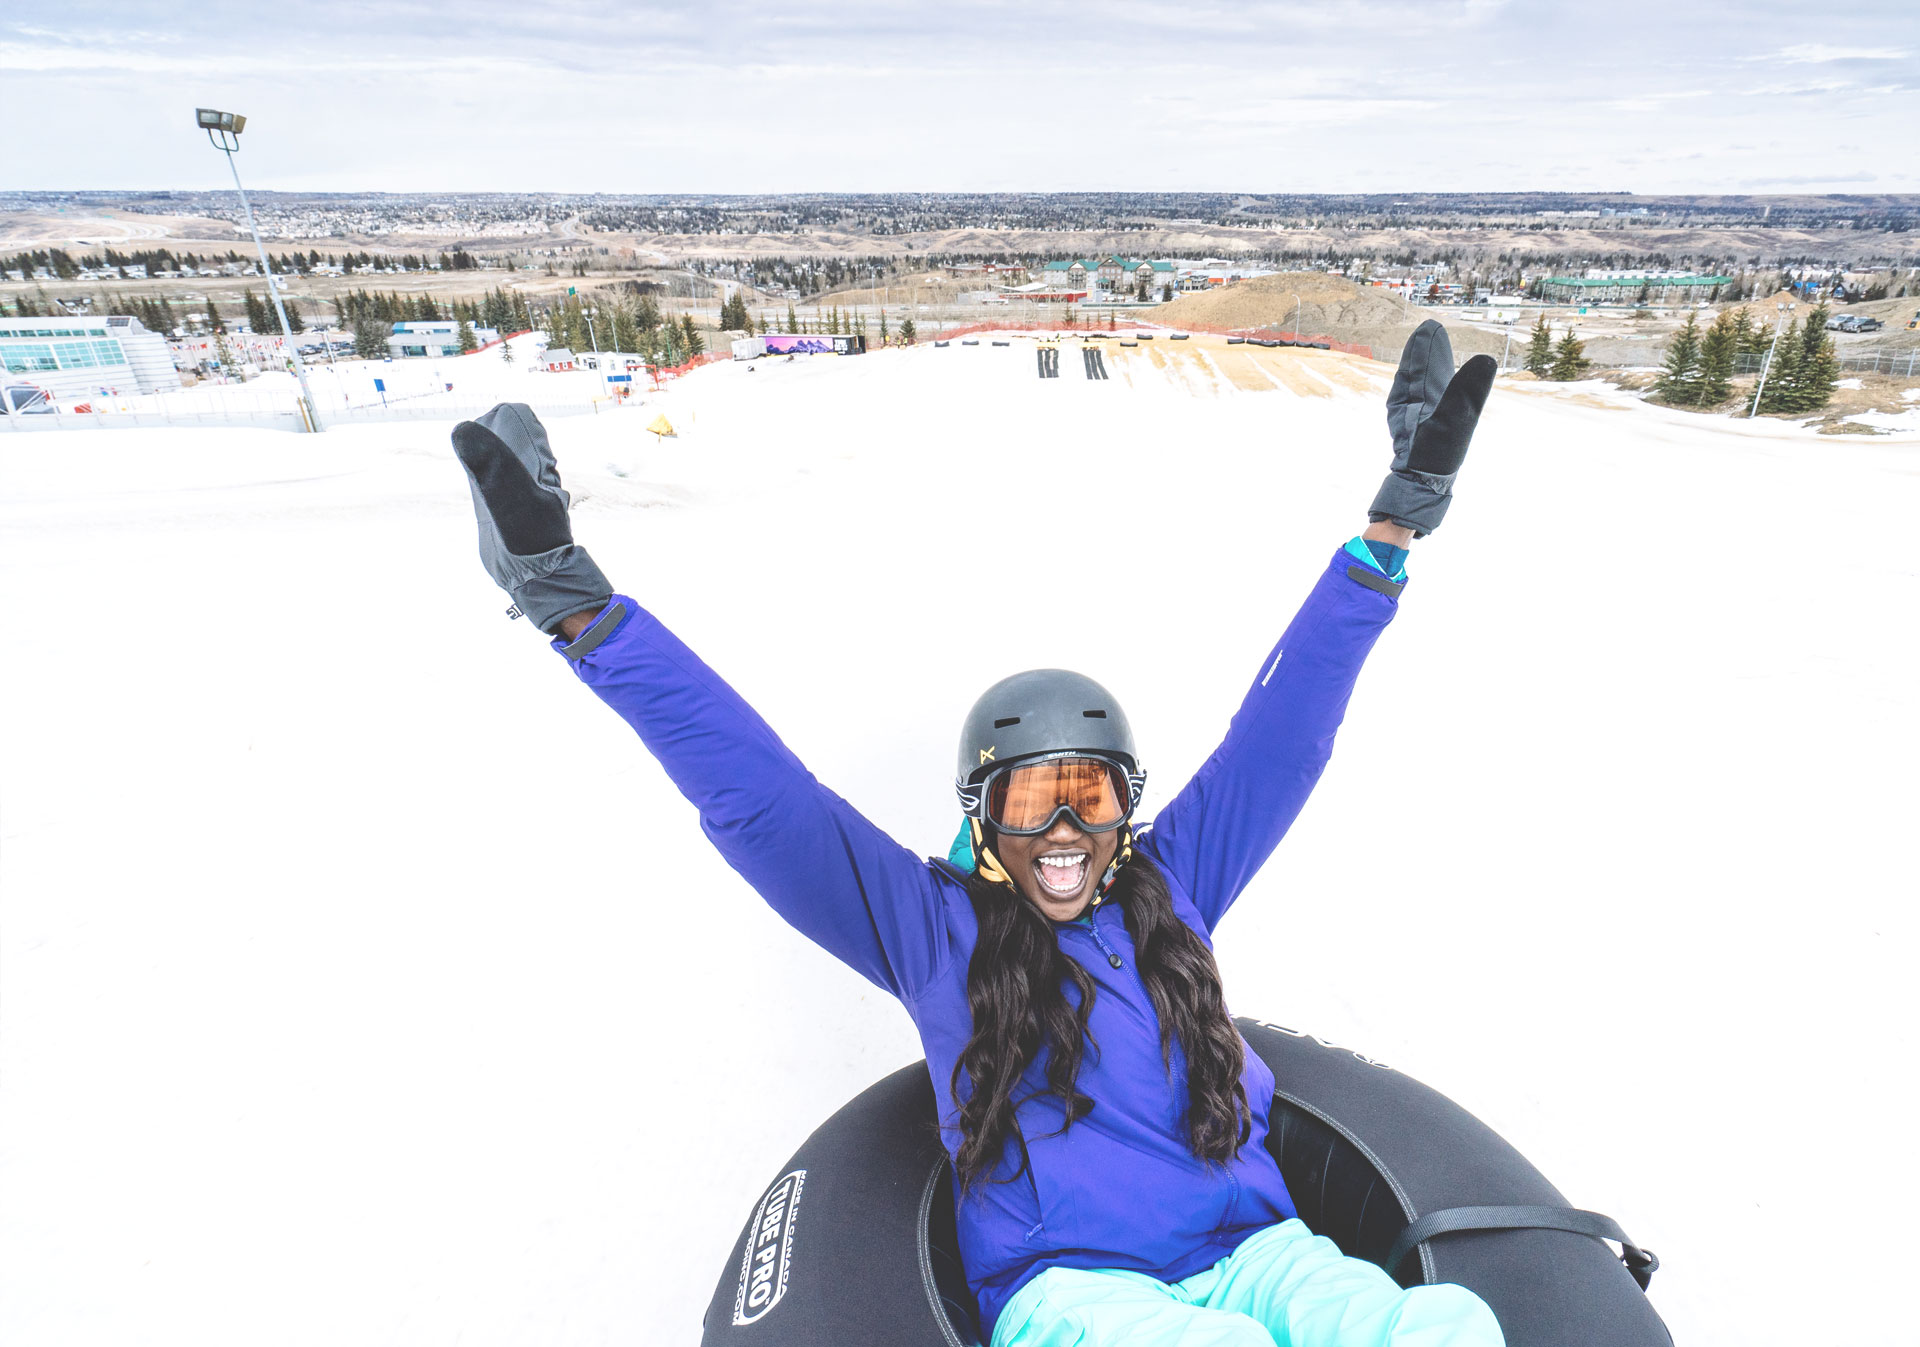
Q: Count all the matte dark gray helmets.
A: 1